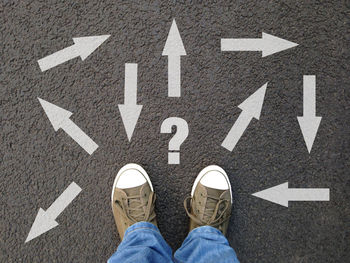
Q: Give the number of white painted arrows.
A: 9